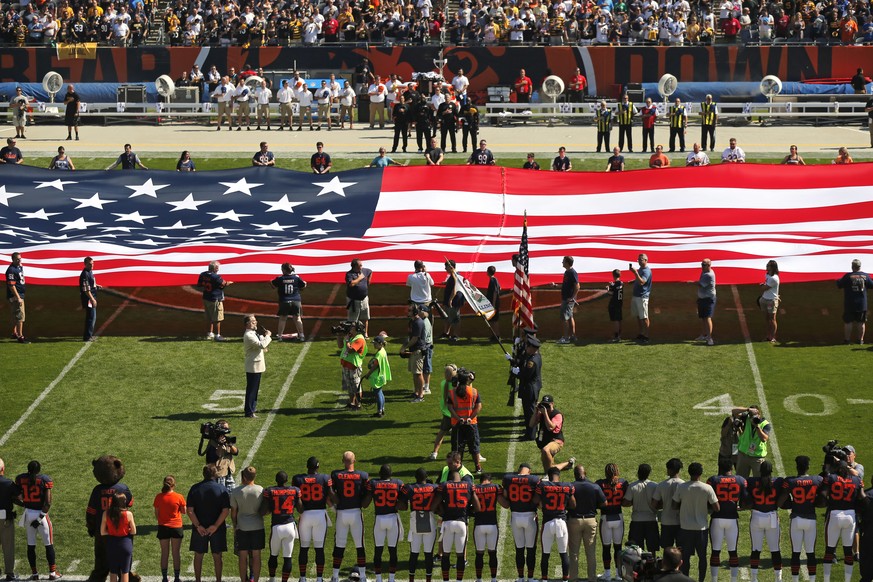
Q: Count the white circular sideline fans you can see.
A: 6